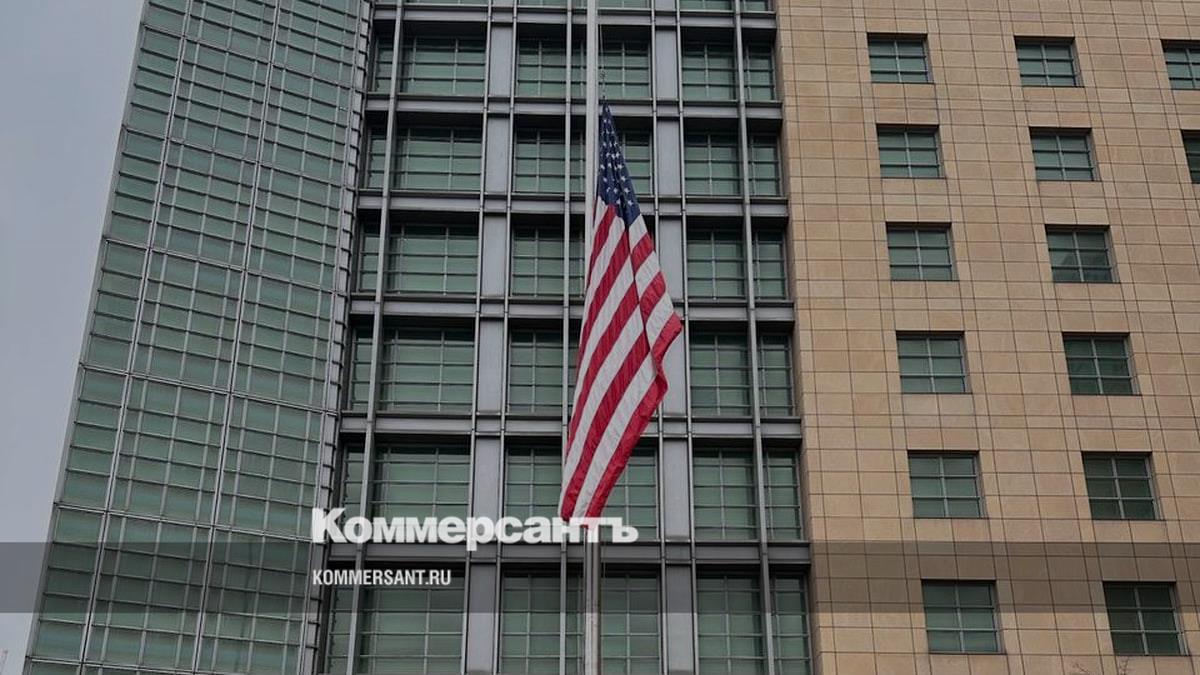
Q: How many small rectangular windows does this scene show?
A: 14